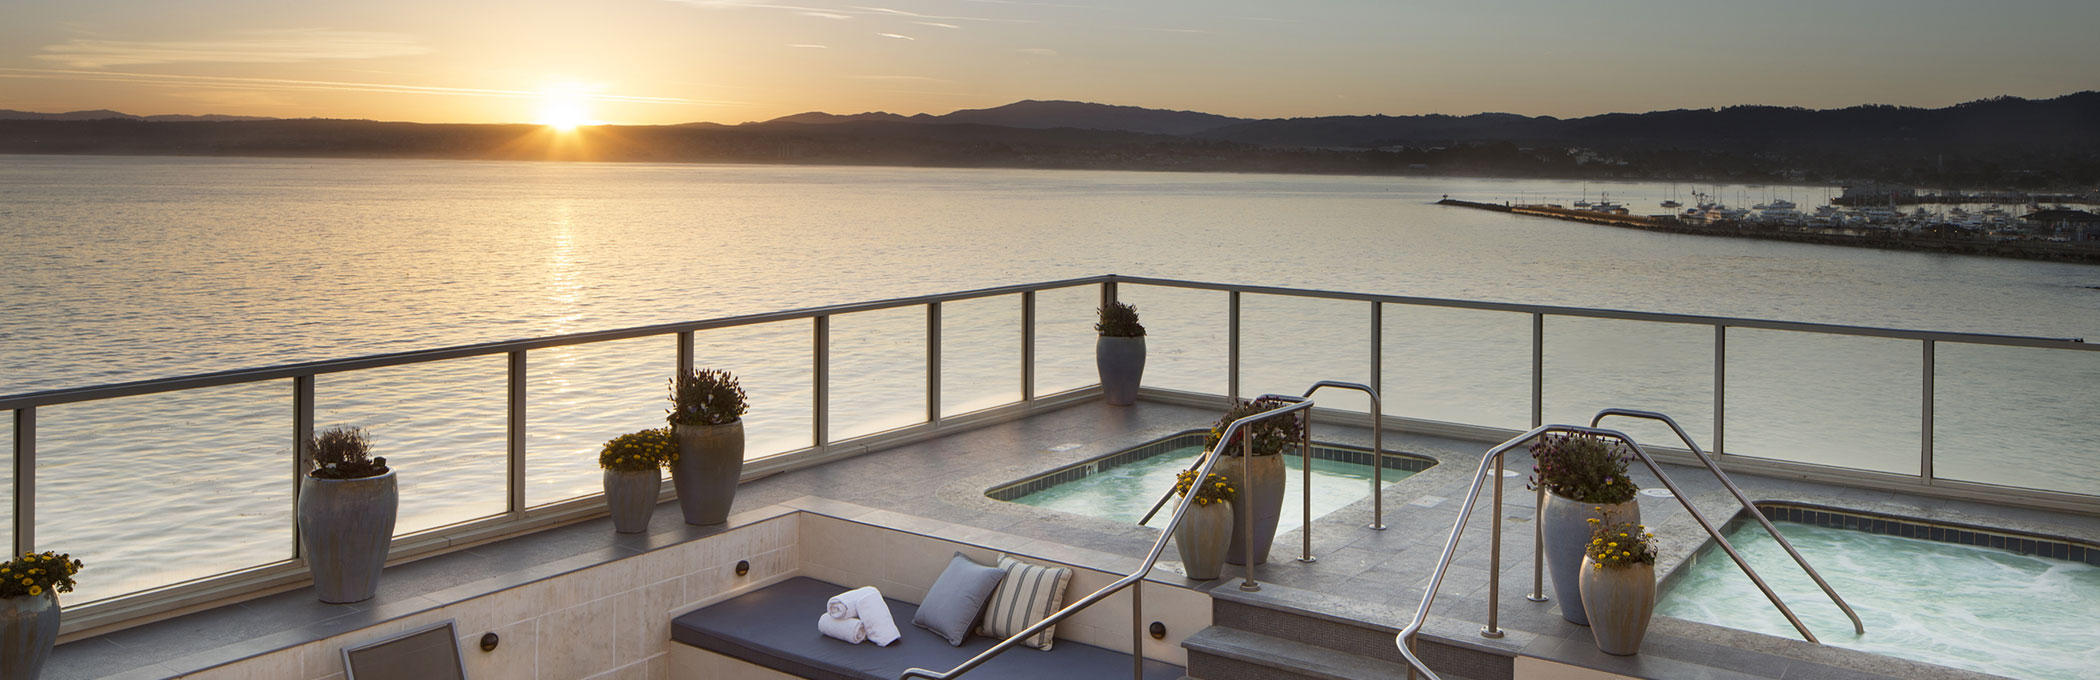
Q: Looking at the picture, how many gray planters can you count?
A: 9